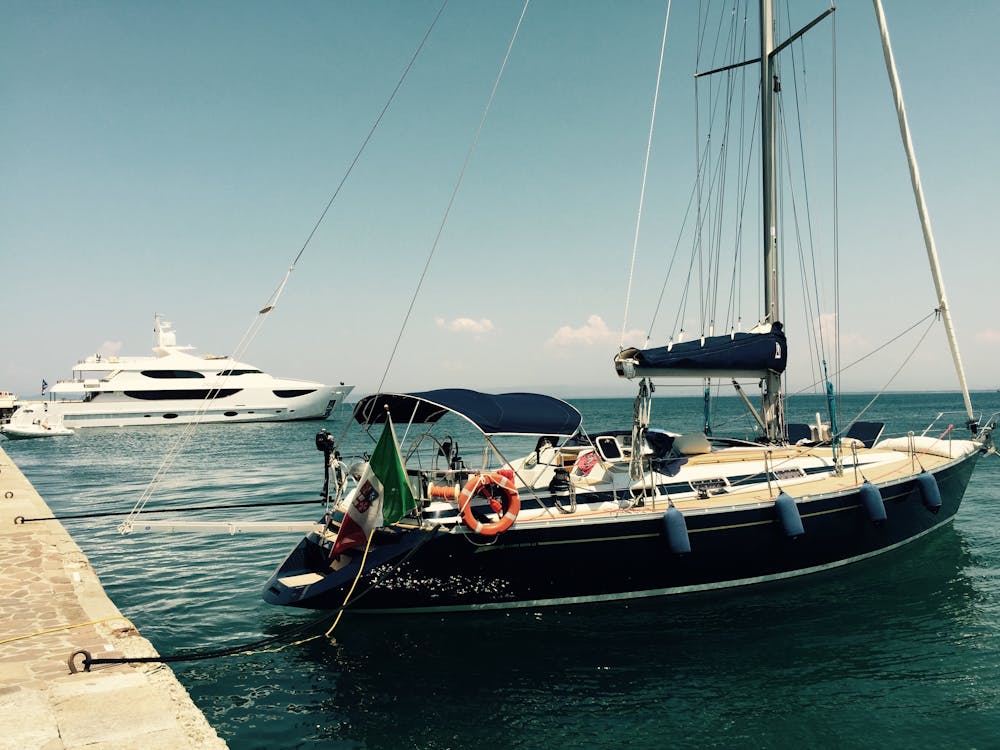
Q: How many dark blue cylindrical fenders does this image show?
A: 4